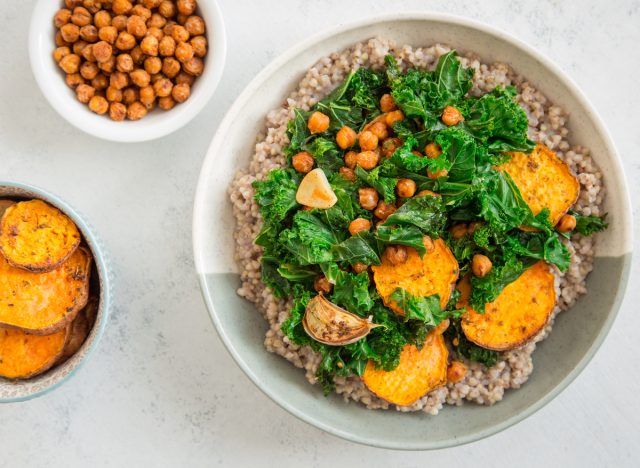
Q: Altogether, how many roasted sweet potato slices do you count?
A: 7